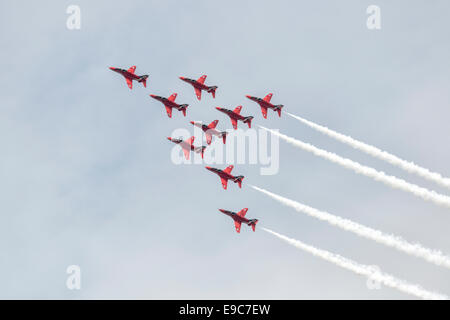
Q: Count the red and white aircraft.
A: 9